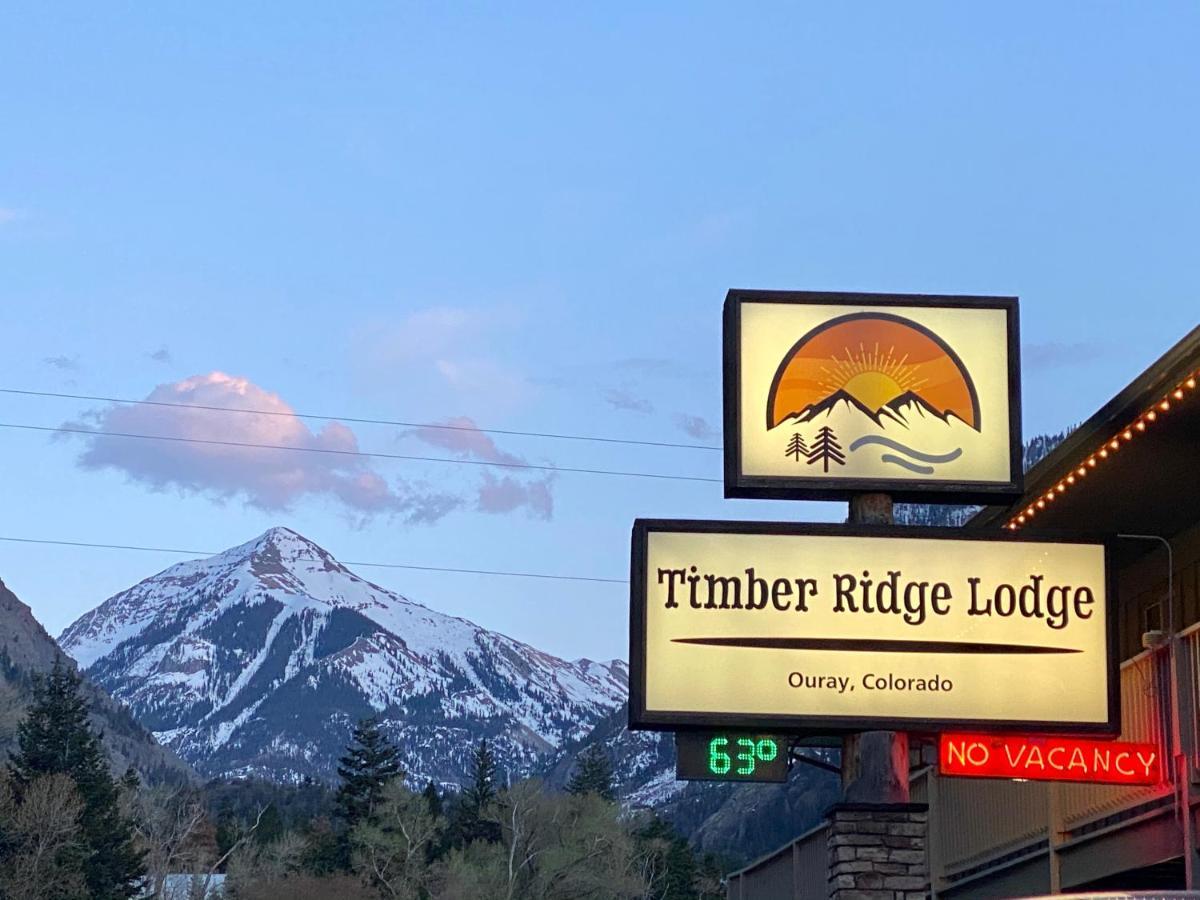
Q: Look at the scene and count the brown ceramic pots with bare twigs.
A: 0